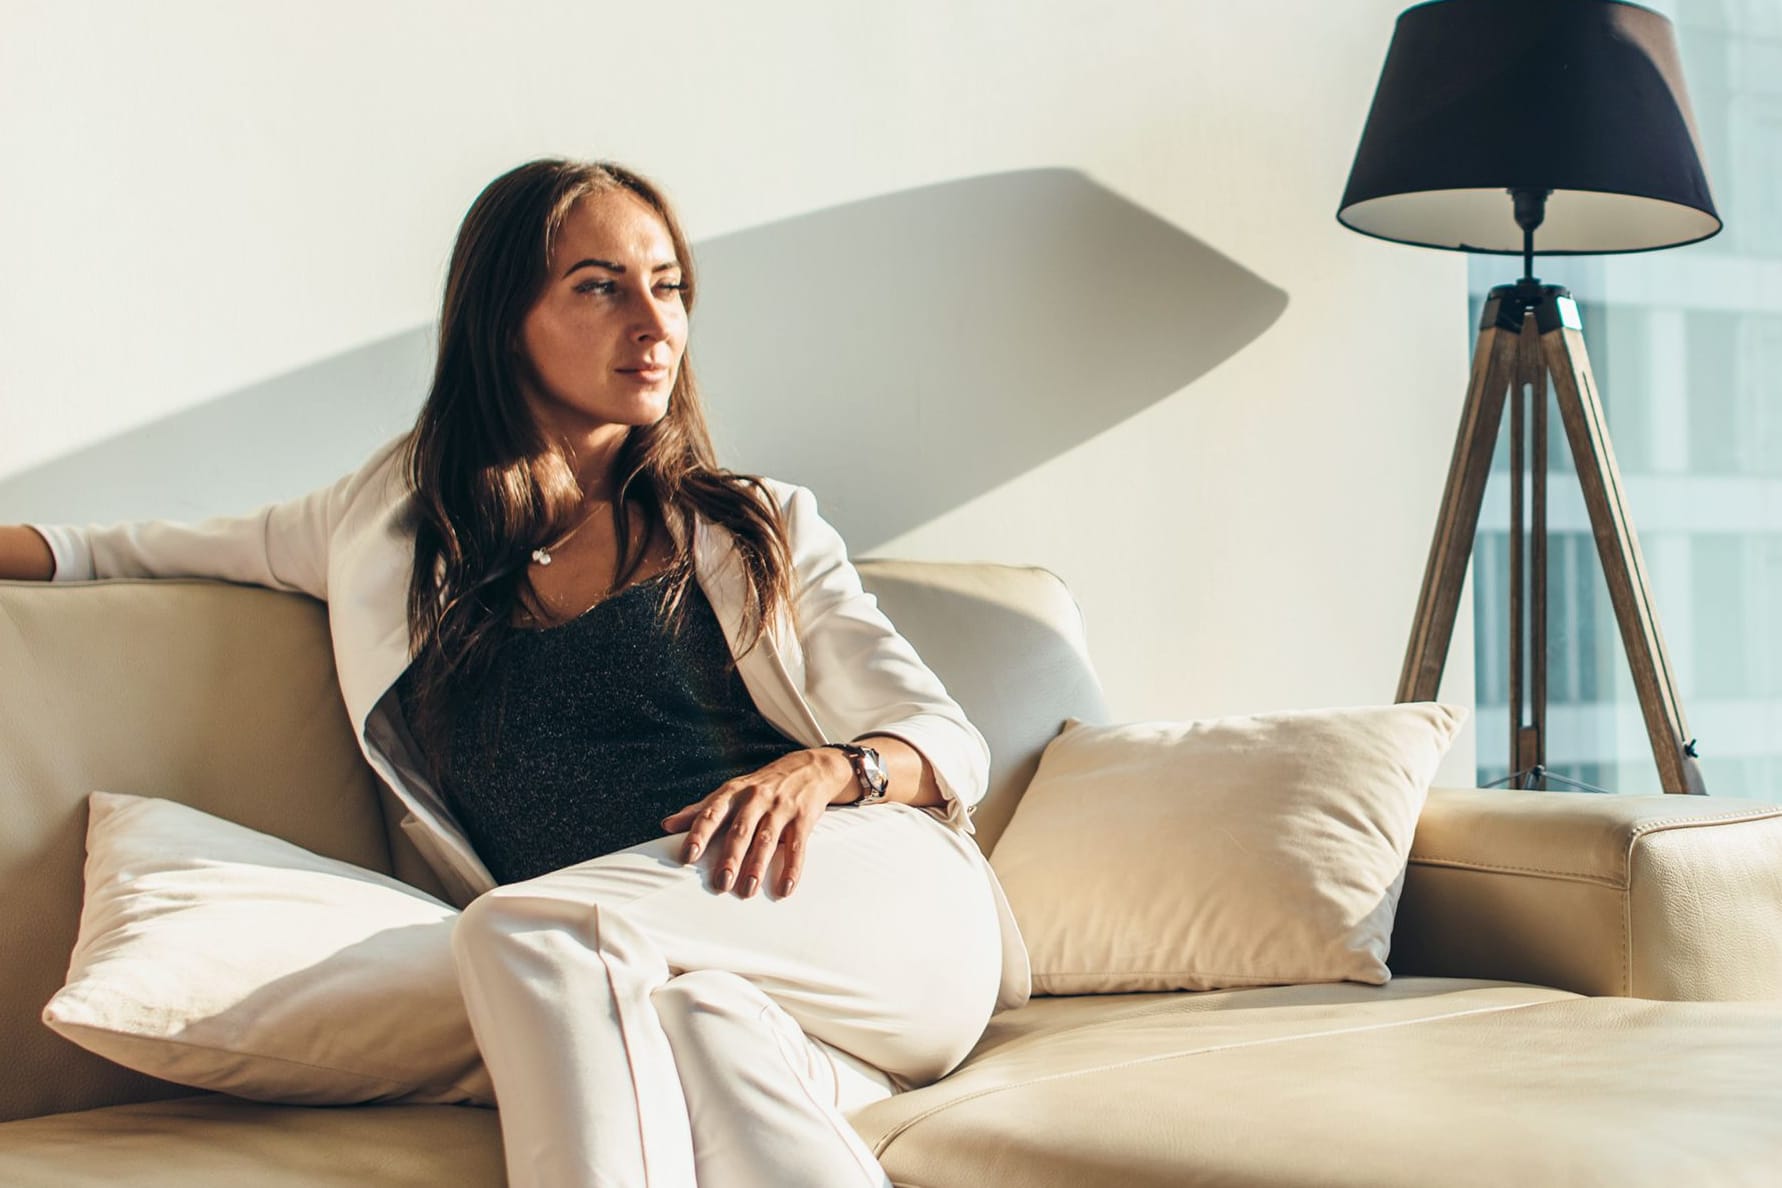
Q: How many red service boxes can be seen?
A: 0